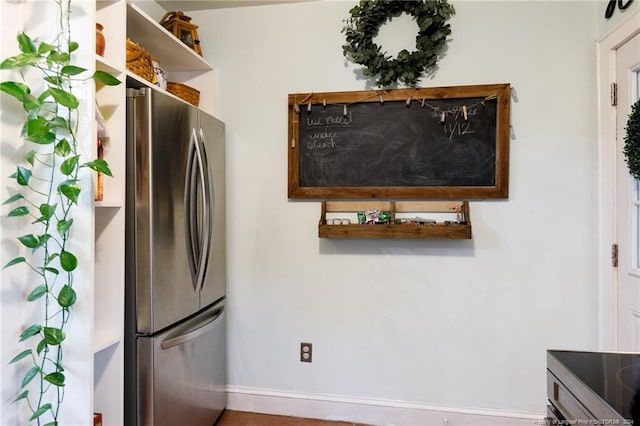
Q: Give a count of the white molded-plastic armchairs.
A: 0